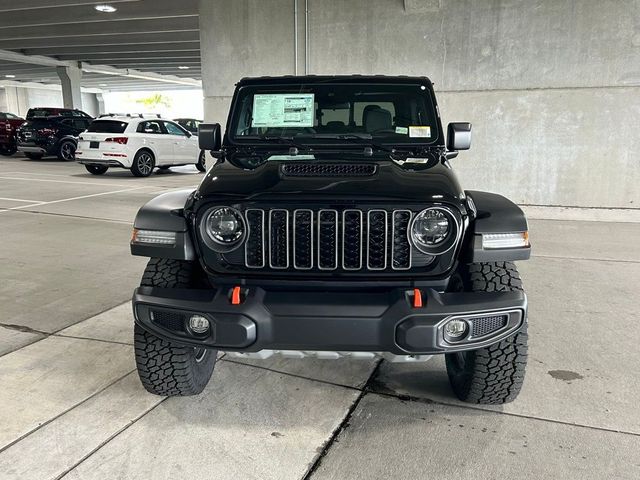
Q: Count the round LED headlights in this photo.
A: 2